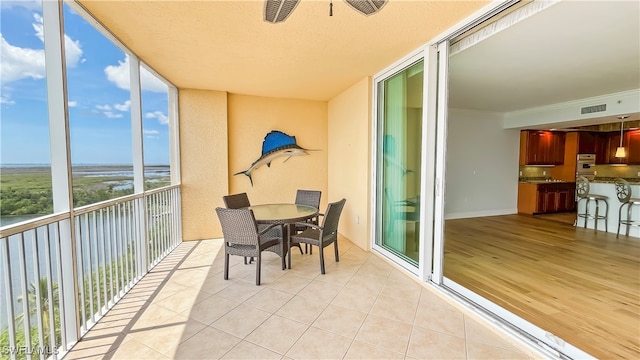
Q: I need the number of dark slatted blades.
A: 2